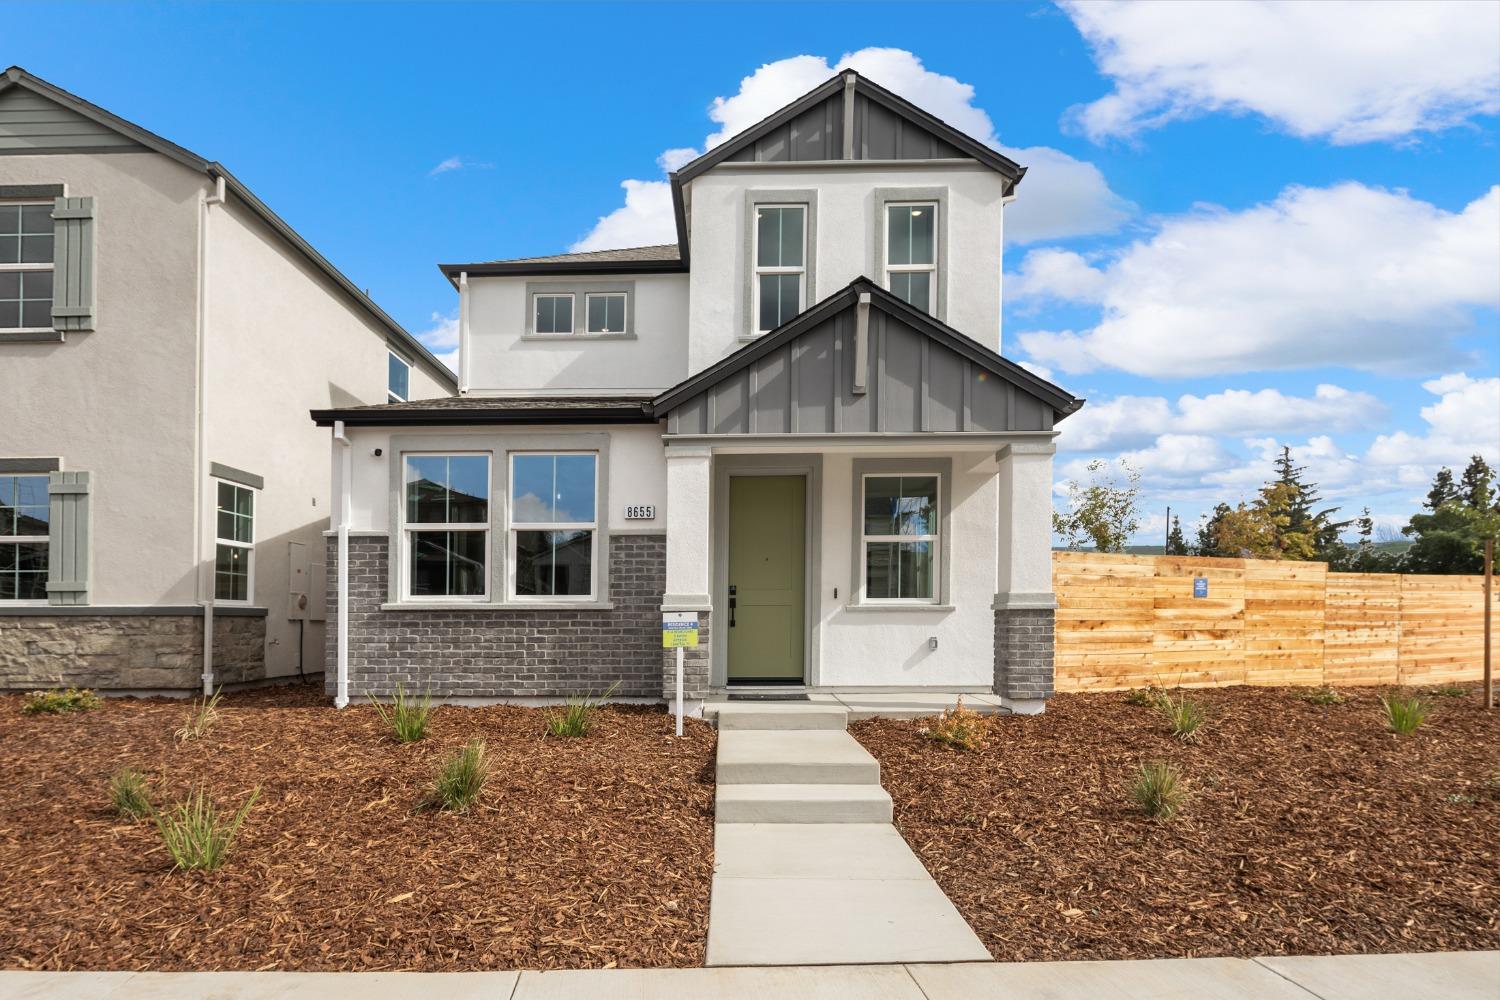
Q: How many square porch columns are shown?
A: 2